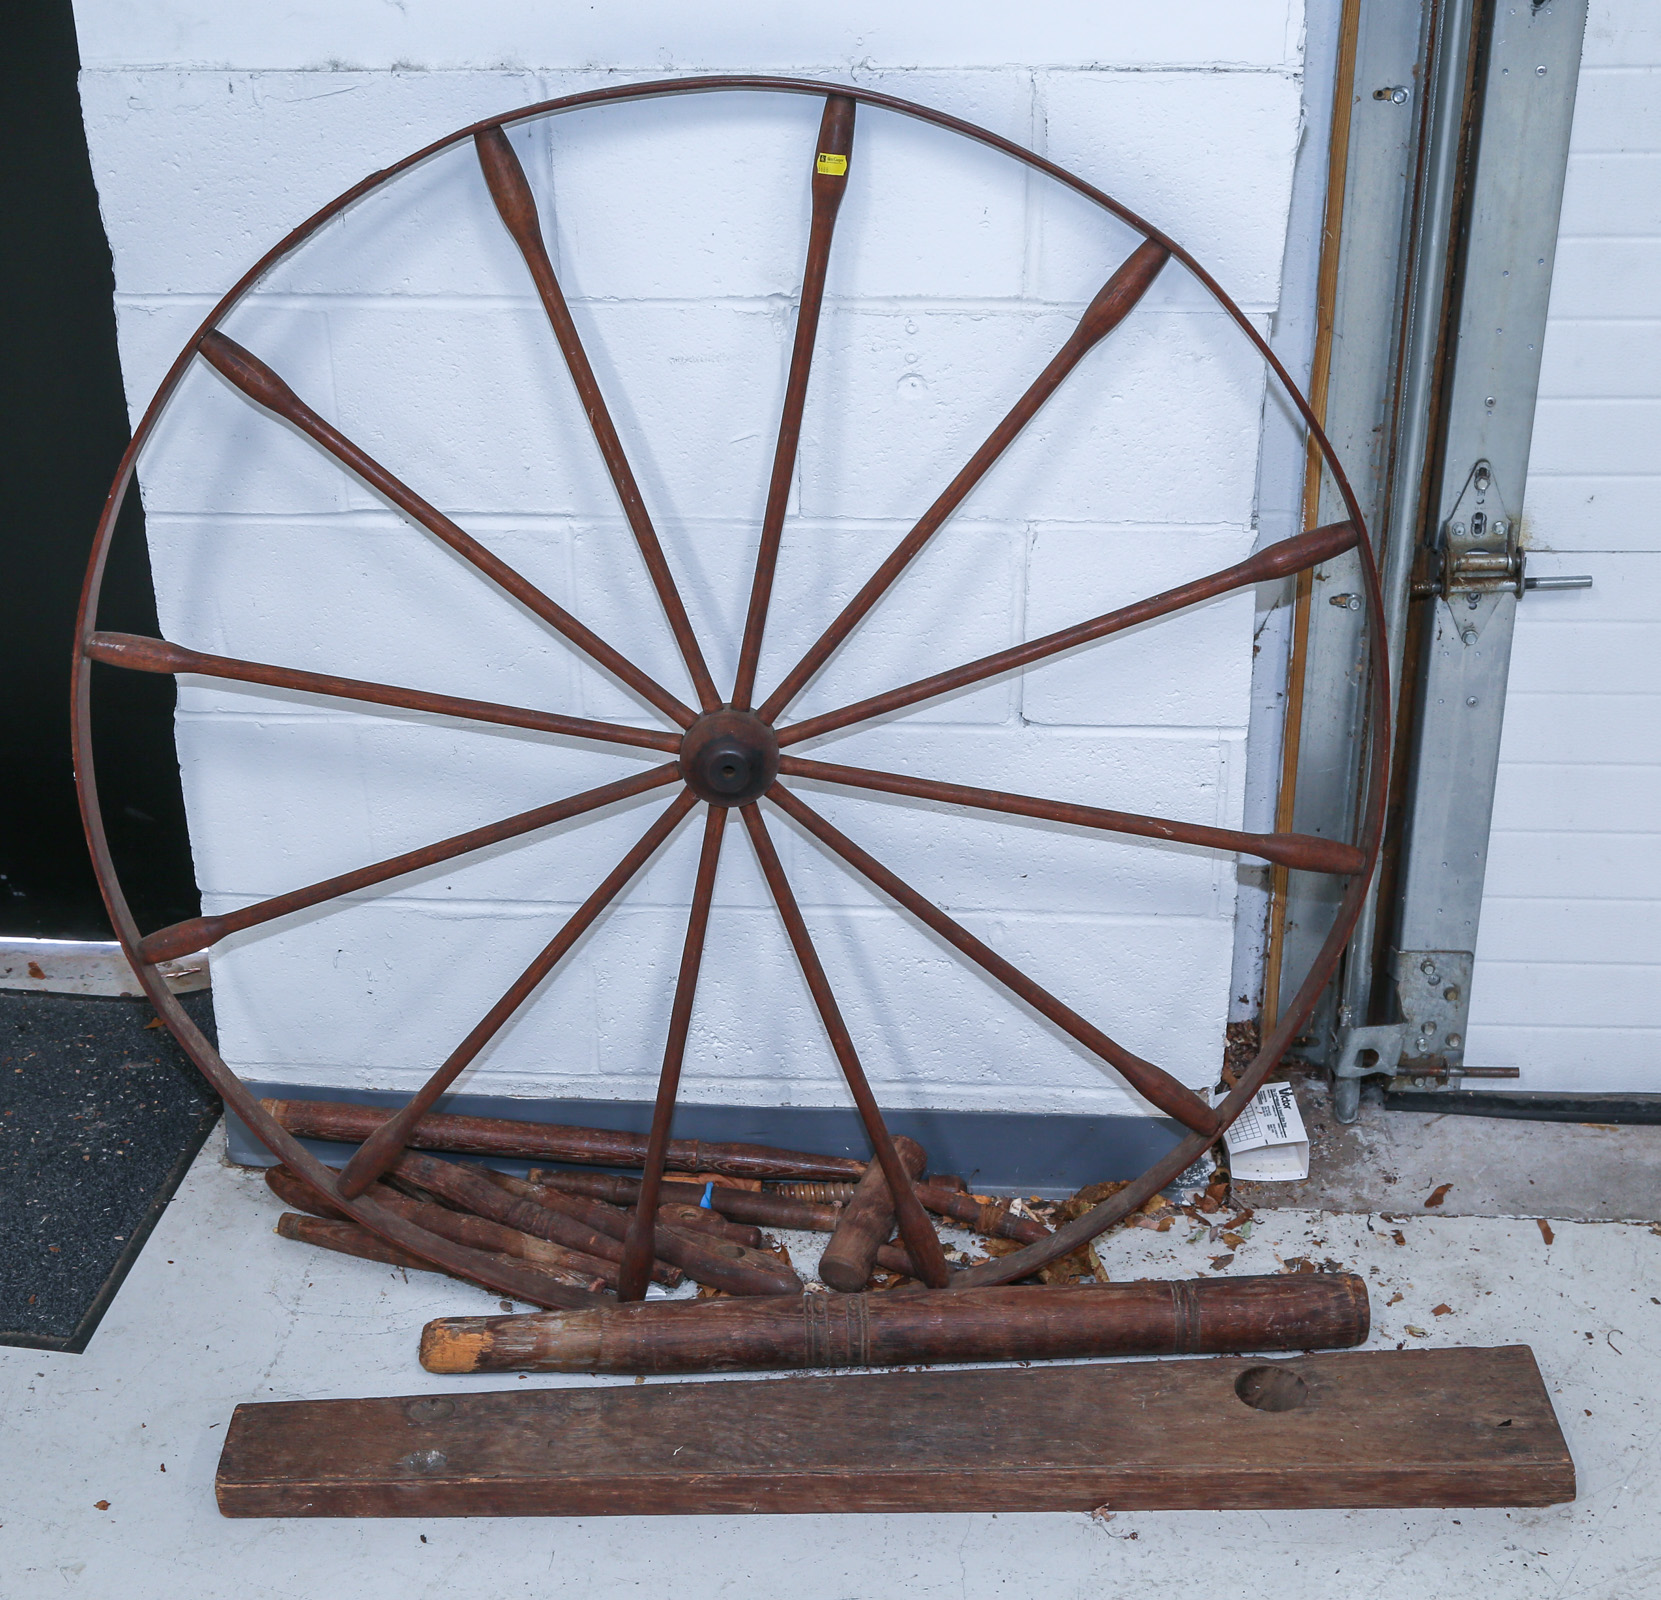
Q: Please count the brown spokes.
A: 12